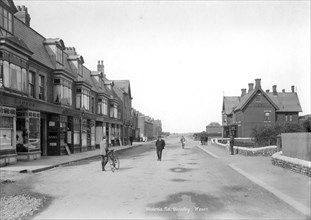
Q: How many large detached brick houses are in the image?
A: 1